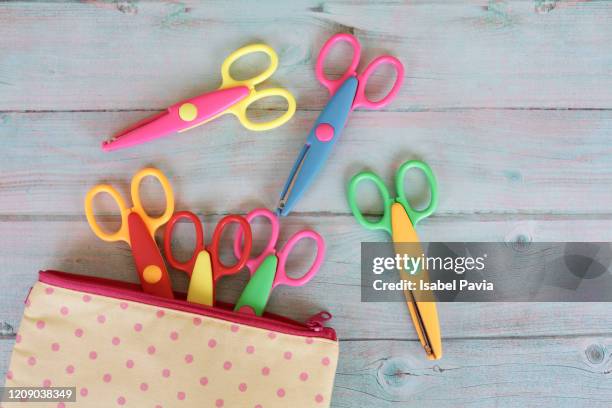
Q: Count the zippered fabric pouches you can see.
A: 1